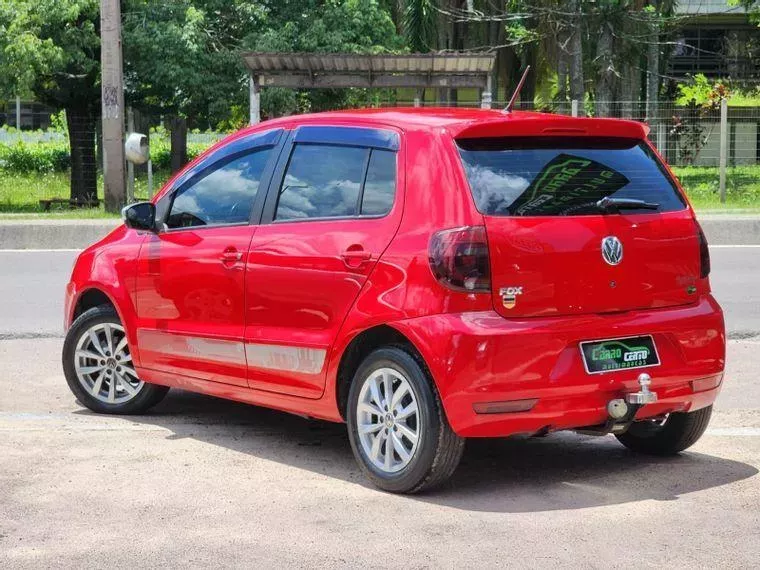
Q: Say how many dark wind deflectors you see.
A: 2